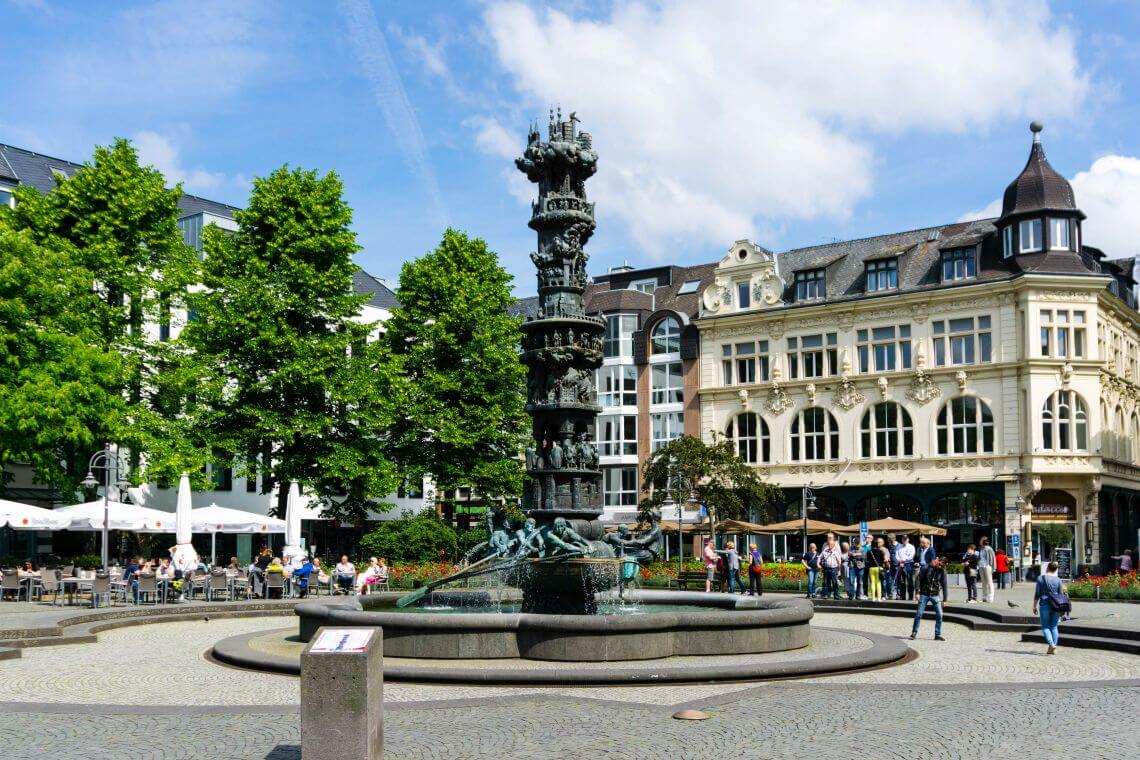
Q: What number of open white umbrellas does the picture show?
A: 3